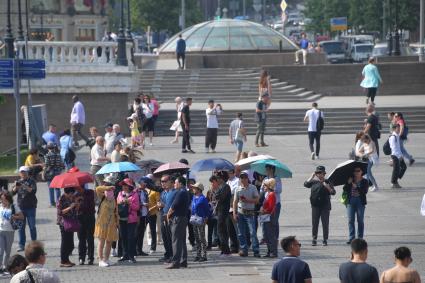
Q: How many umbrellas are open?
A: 8